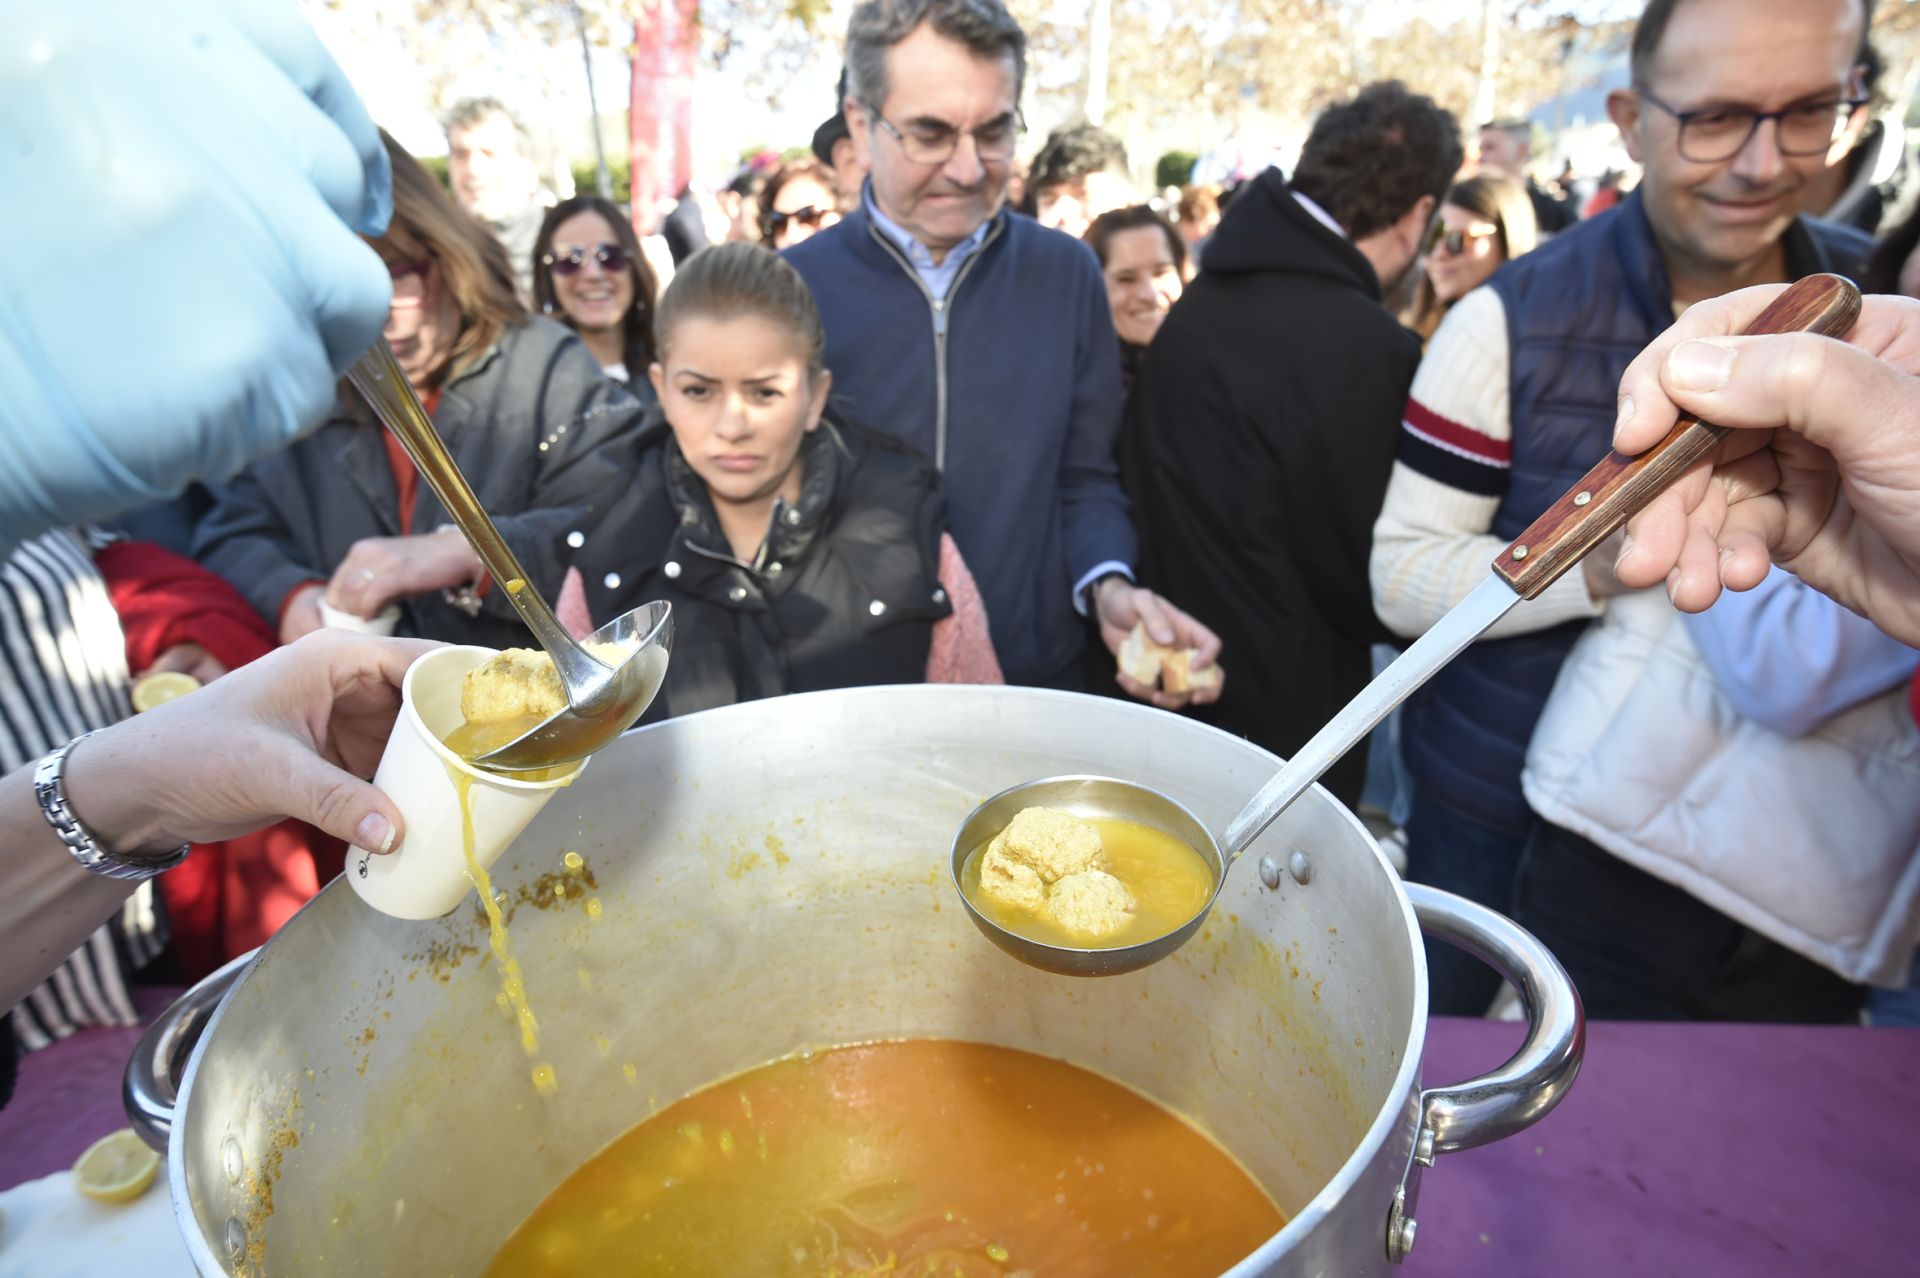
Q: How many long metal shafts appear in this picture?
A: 2